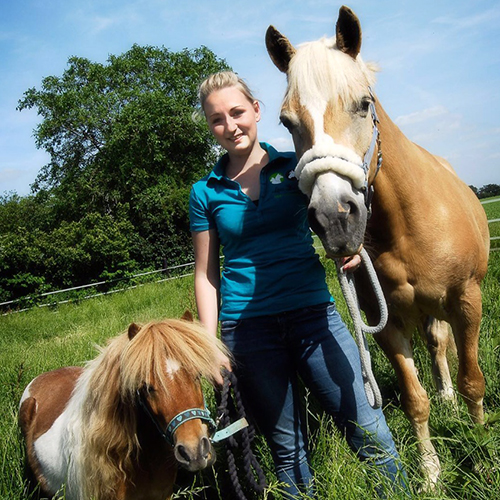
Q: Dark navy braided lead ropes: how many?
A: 1